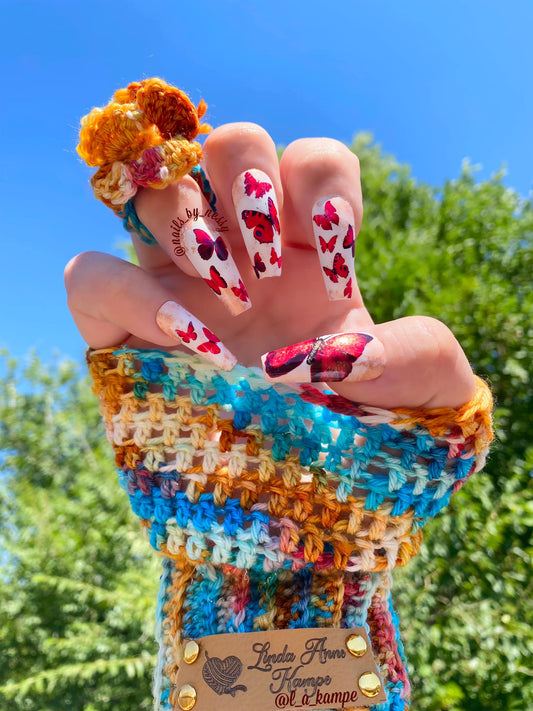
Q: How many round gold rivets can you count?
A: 4